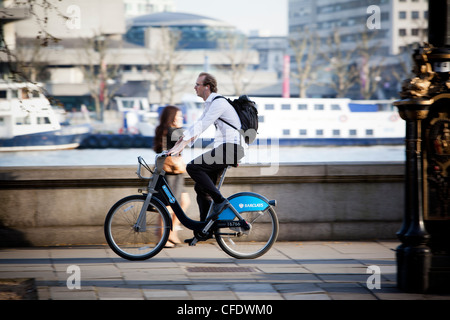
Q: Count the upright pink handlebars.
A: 0